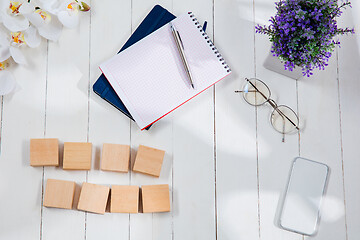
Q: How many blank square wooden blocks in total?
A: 8